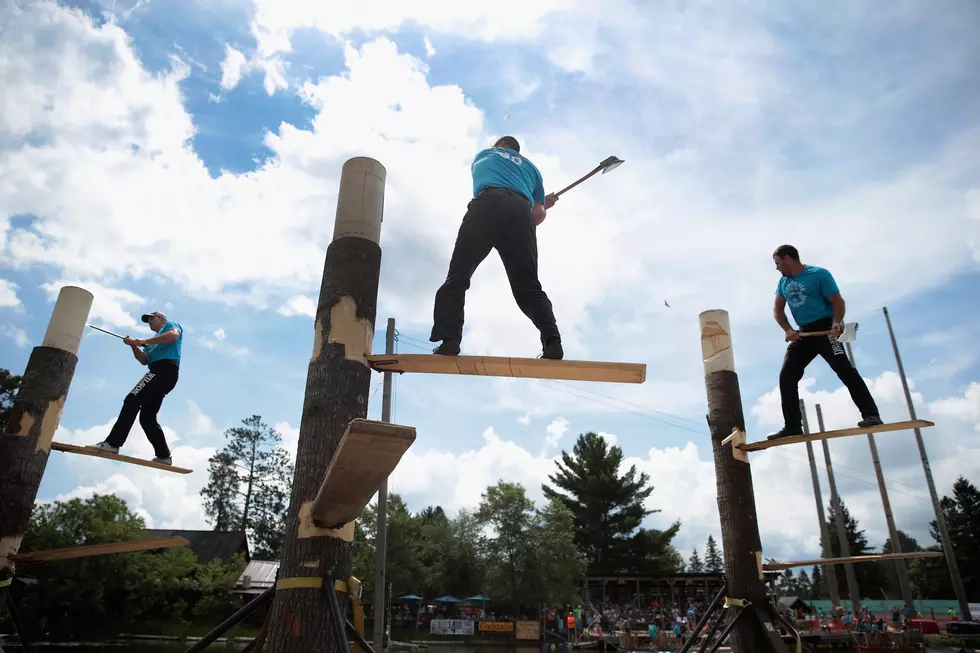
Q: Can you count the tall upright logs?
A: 3